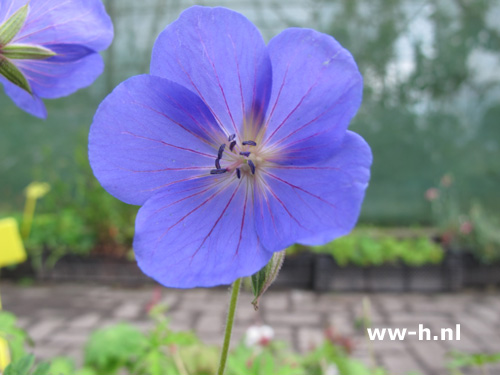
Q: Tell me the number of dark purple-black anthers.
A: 9